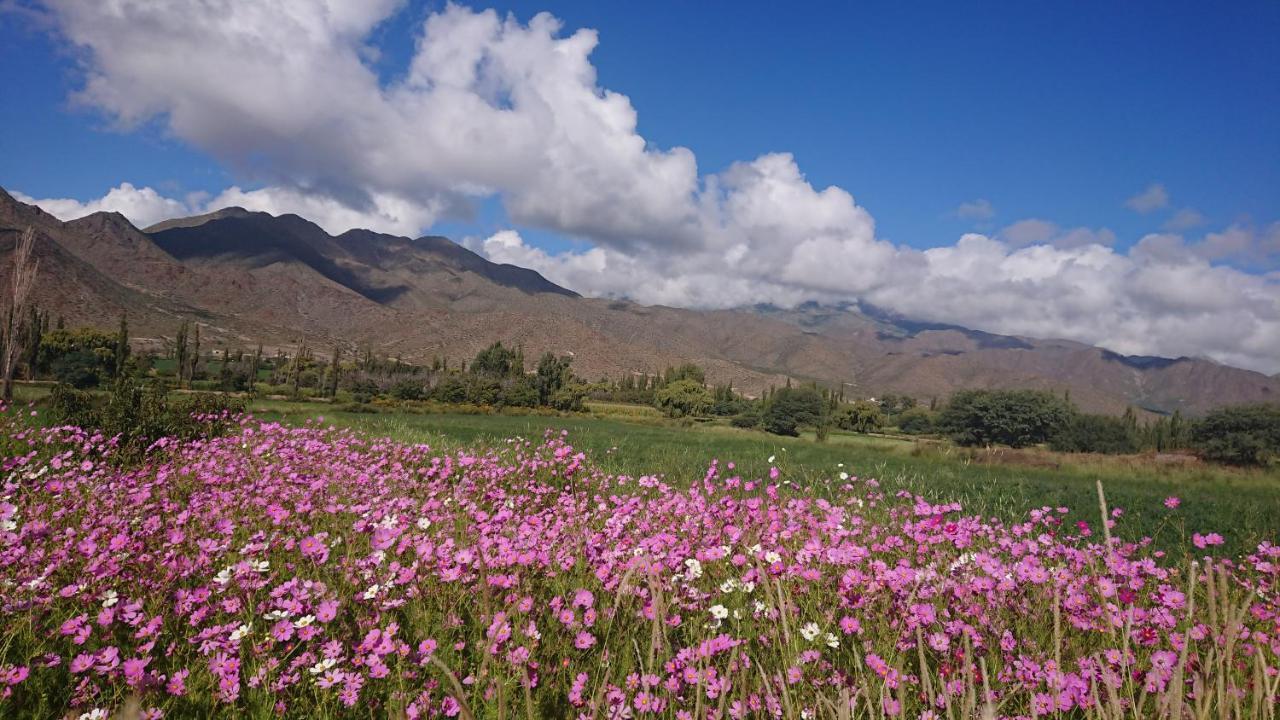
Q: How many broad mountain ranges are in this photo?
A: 1